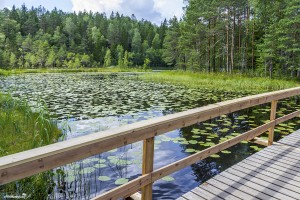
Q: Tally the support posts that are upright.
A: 2